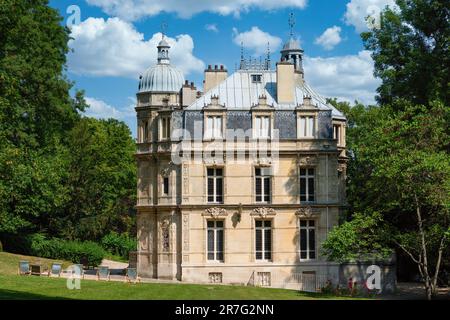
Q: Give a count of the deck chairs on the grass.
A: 5